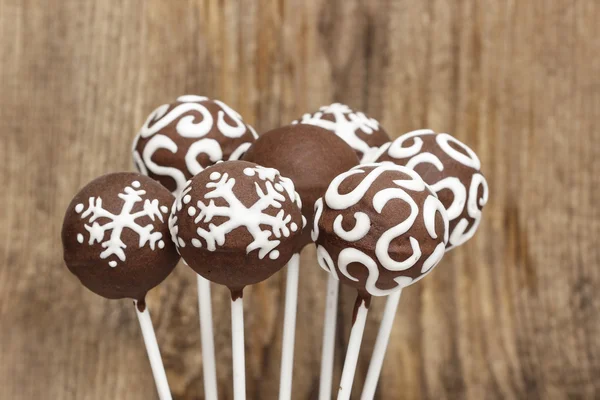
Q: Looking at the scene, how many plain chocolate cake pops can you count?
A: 1